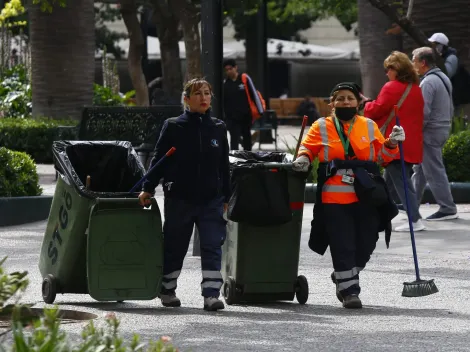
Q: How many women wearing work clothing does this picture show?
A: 2